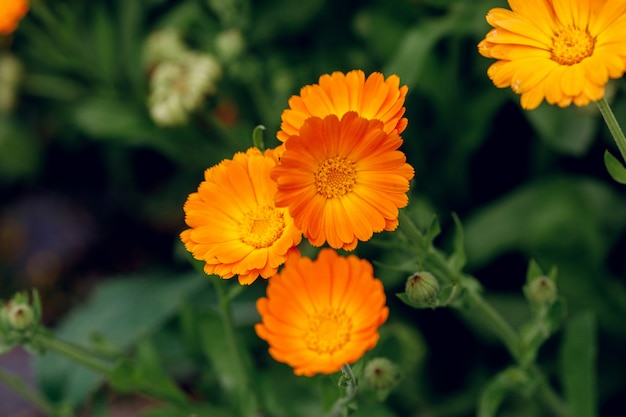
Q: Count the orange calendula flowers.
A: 5